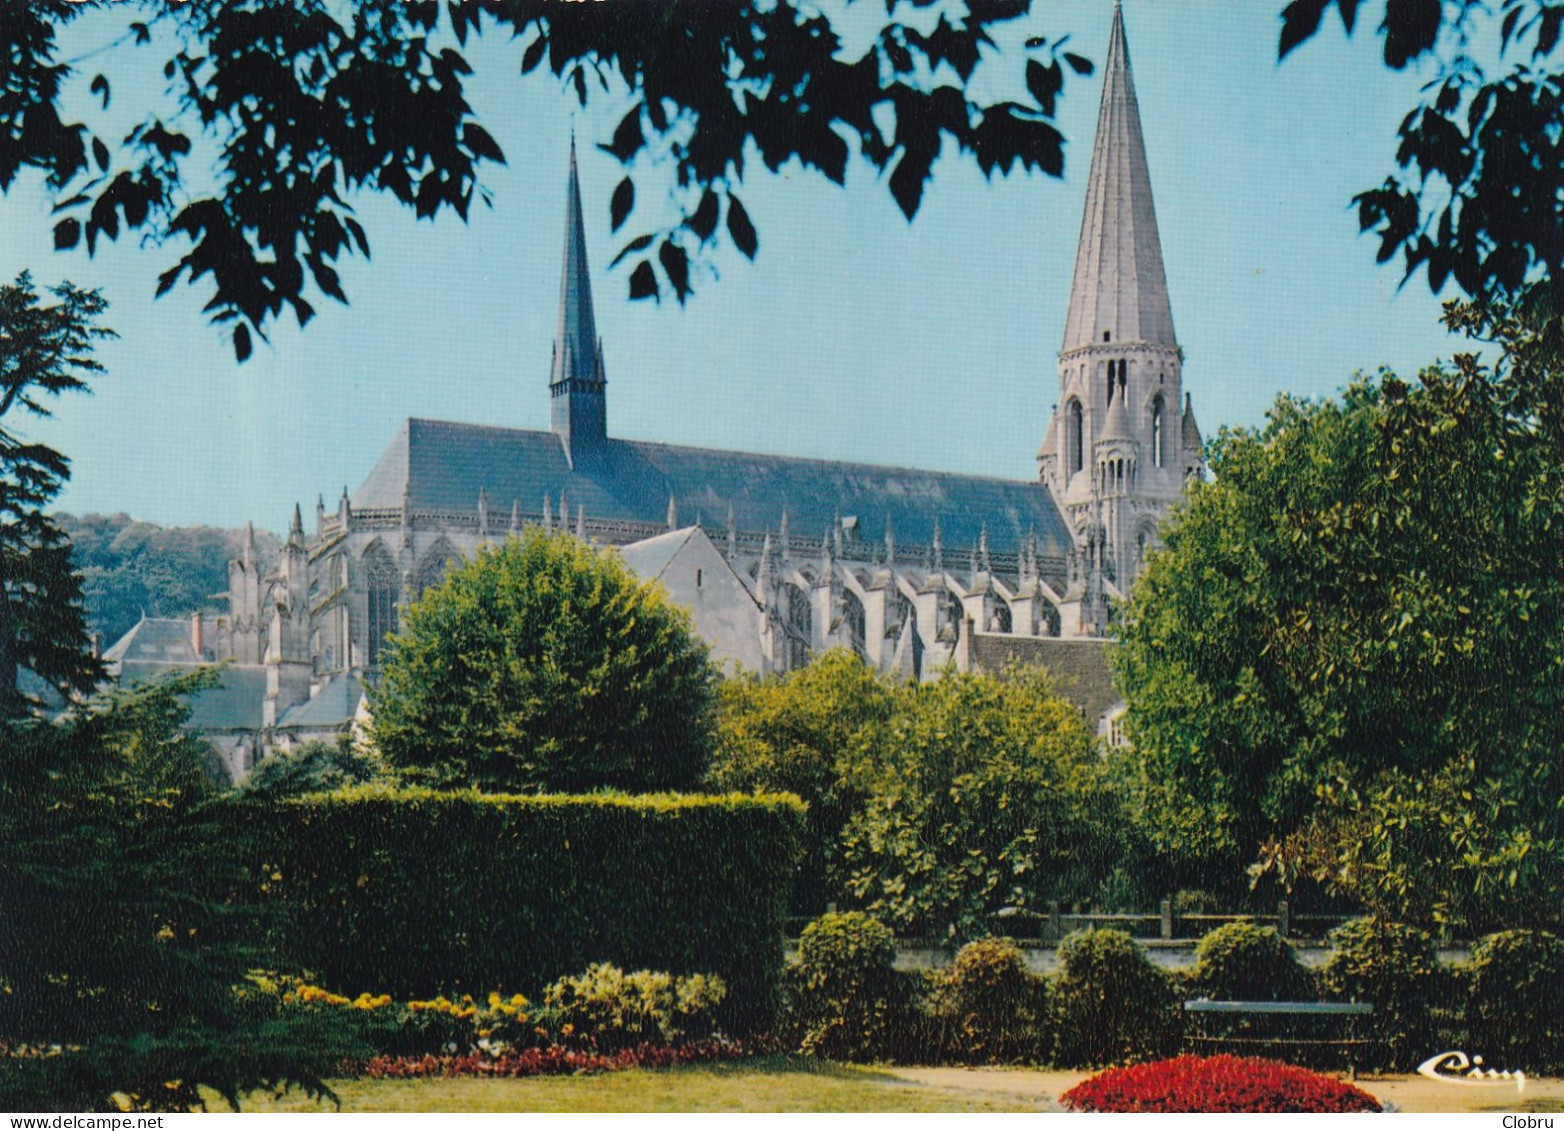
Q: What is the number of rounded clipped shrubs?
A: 6